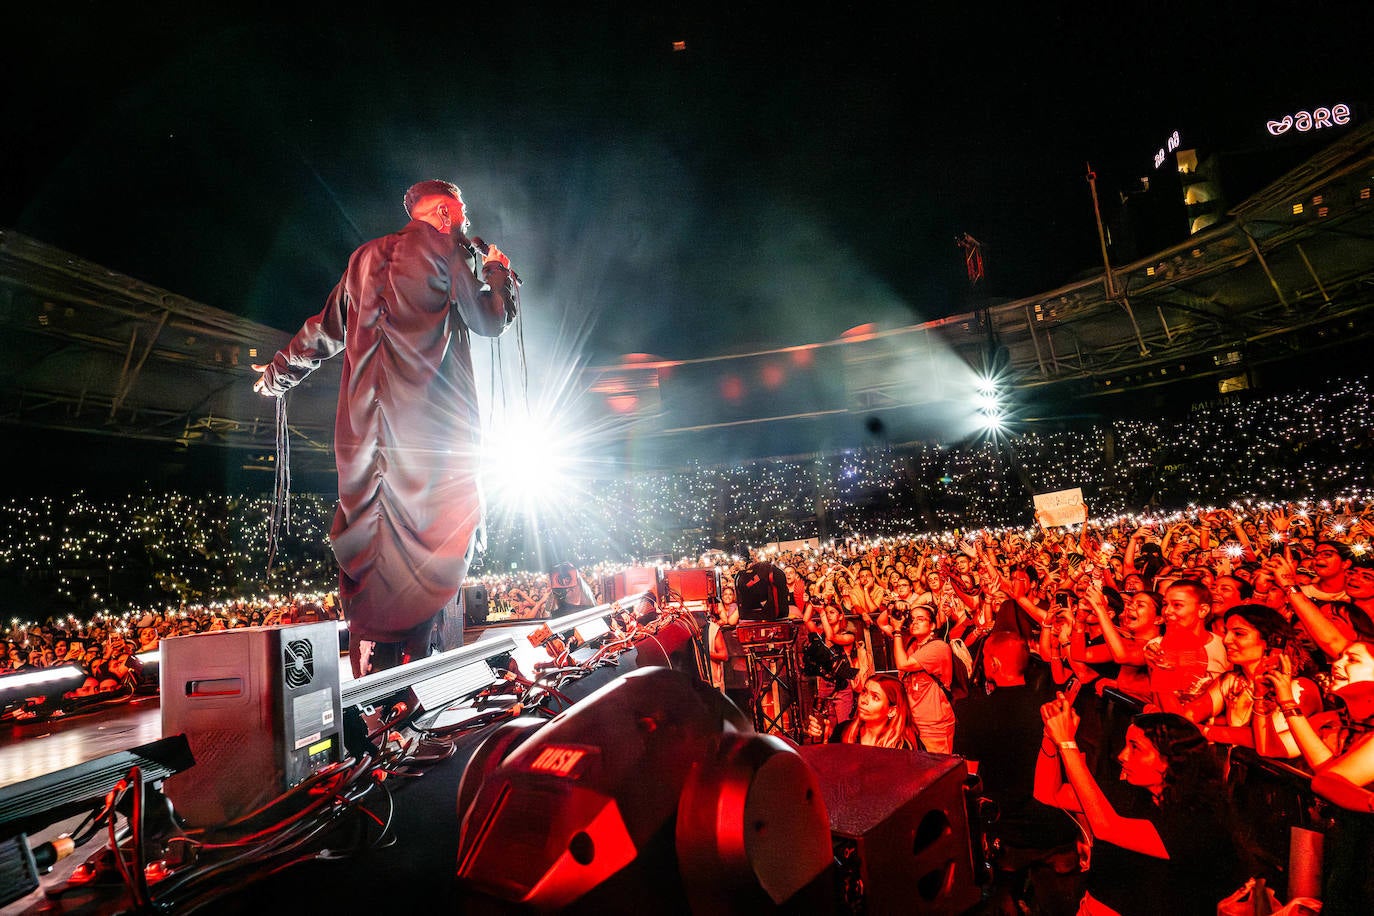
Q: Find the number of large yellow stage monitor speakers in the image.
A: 0